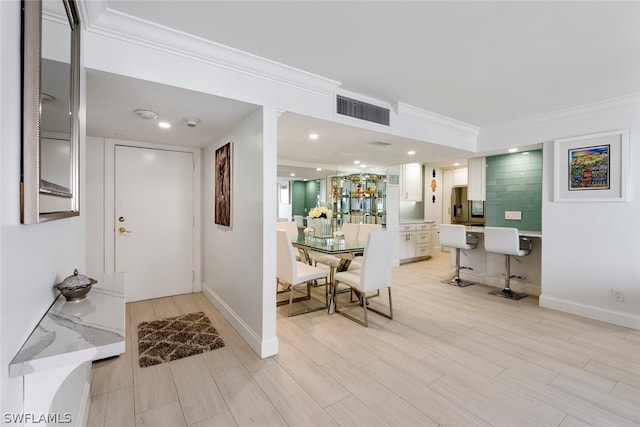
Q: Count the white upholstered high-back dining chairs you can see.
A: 5